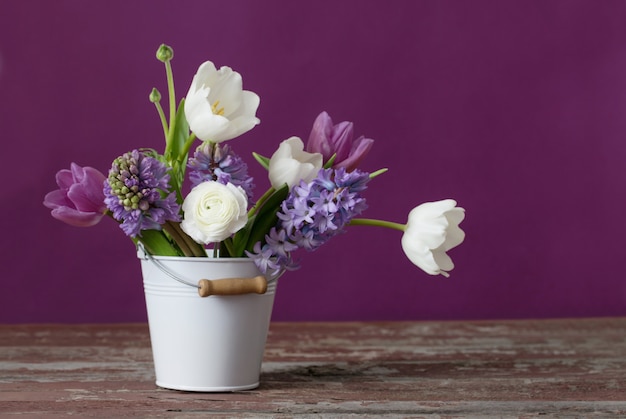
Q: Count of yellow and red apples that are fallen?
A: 0